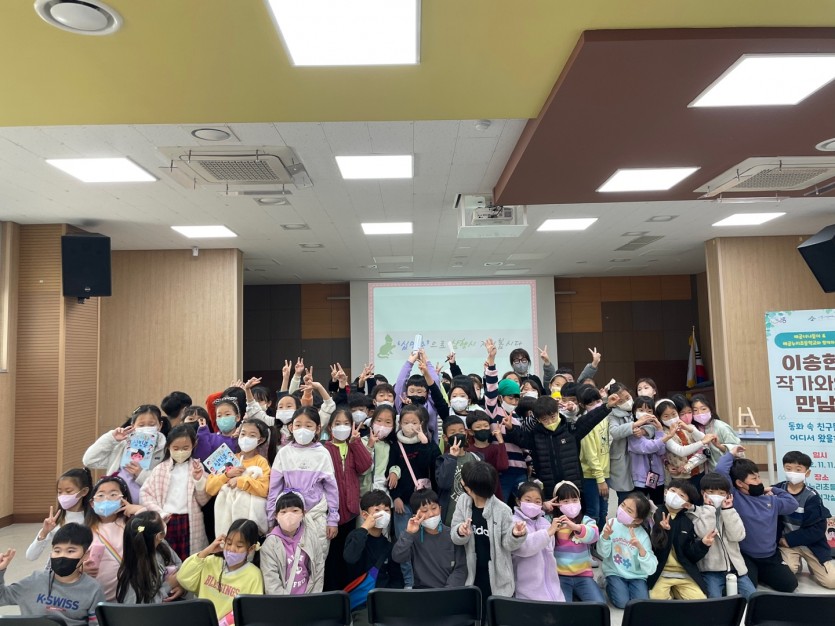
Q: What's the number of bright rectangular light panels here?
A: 9